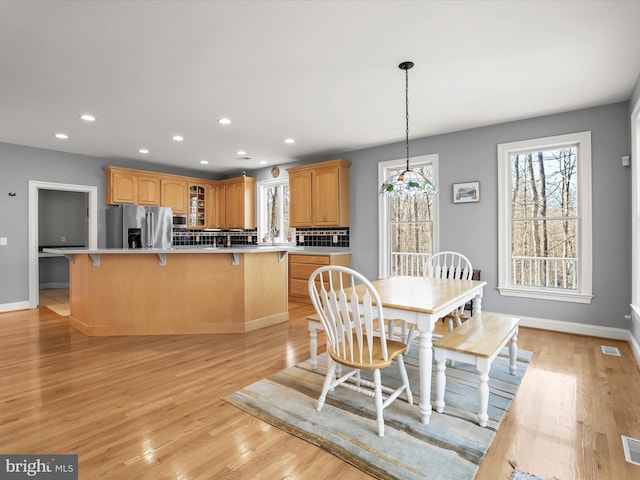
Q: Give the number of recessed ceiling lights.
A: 9